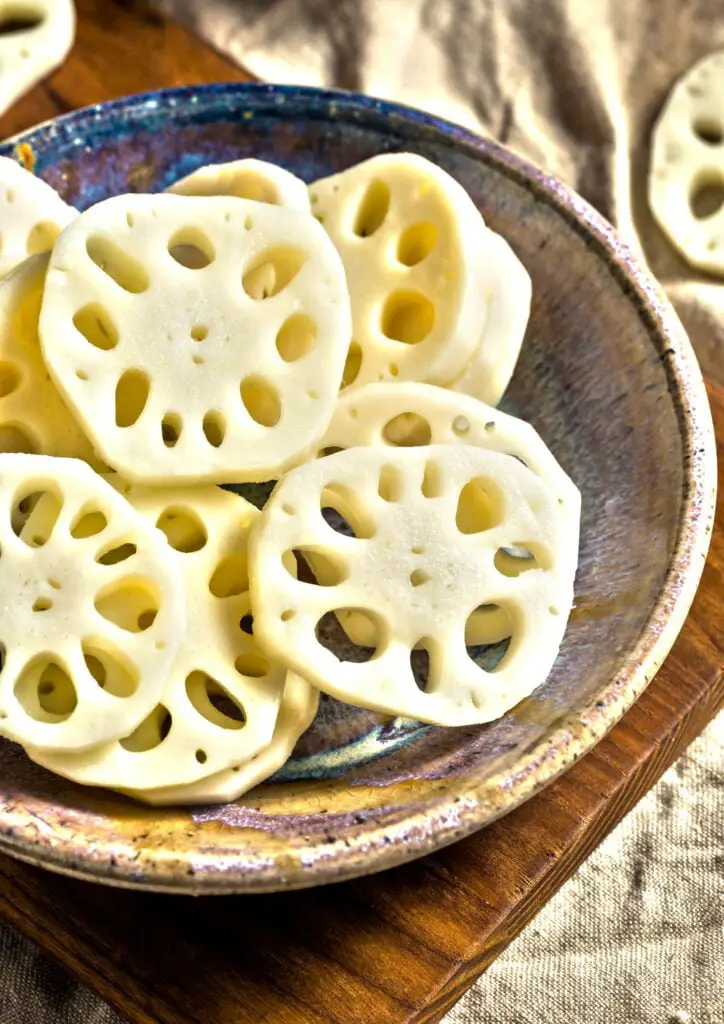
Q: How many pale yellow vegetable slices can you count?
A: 13